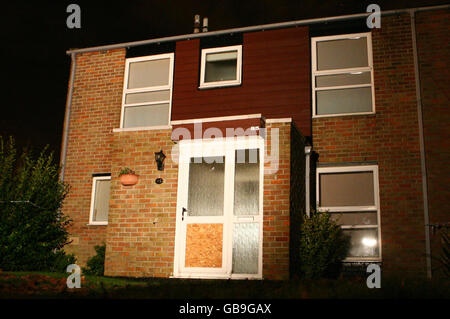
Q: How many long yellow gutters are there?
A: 0